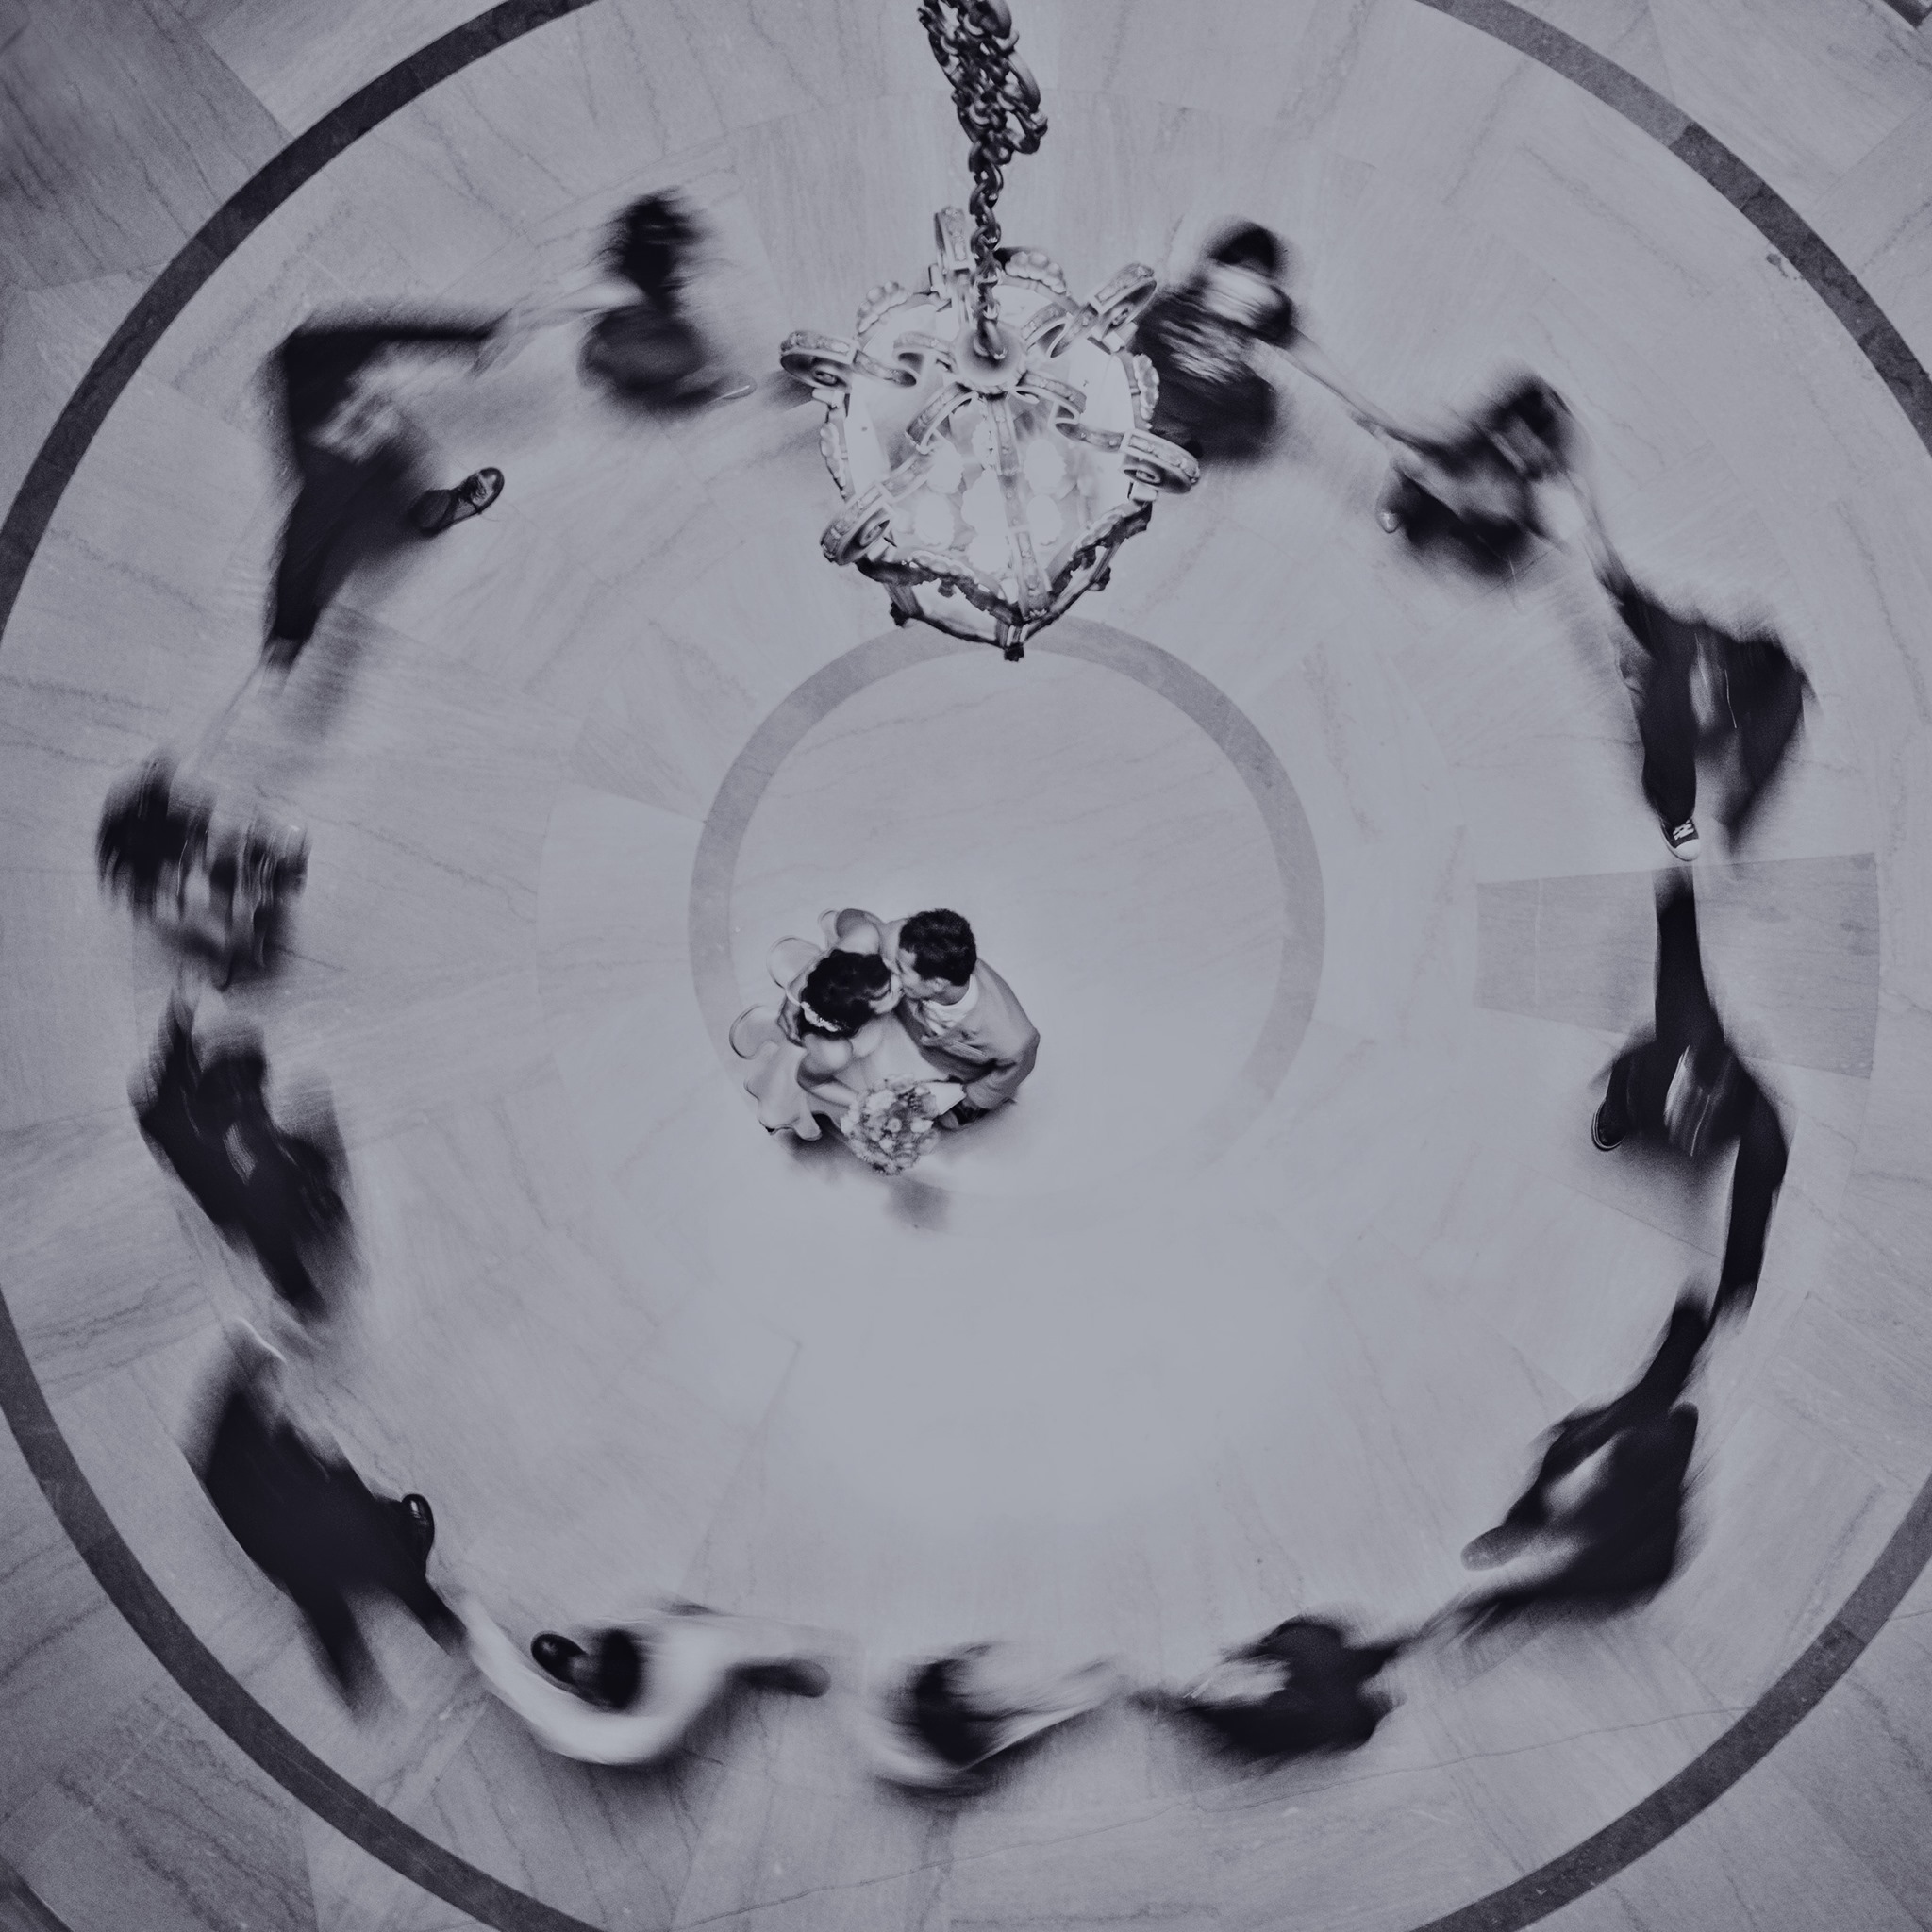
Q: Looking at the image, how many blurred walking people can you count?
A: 13